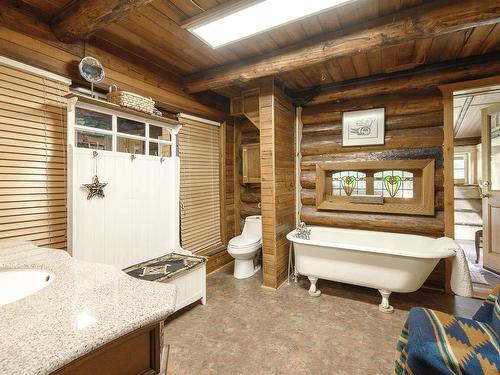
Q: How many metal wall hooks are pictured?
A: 3